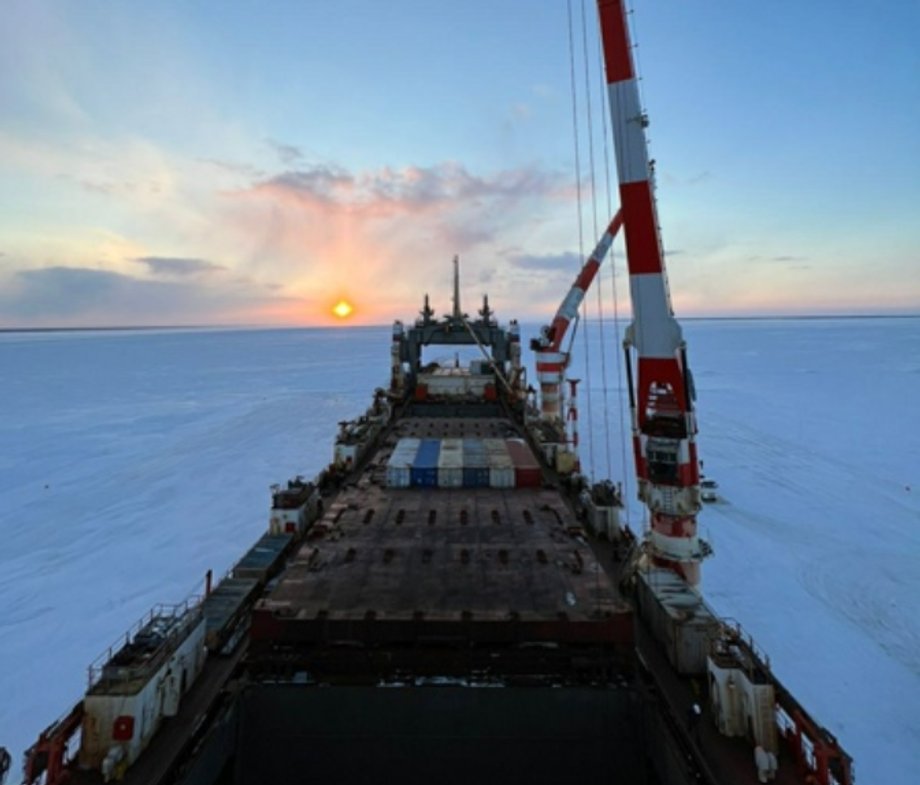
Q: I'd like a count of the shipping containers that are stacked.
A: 6